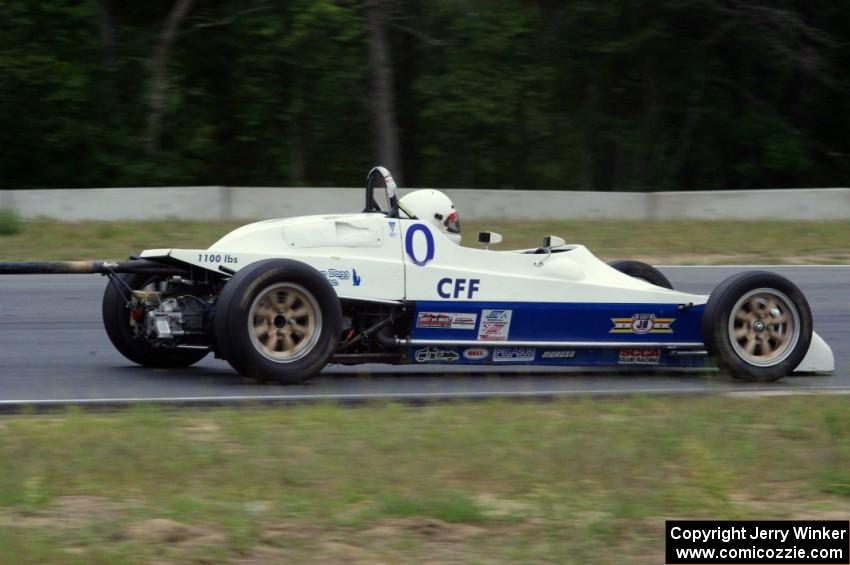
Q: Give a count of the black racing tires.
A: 4